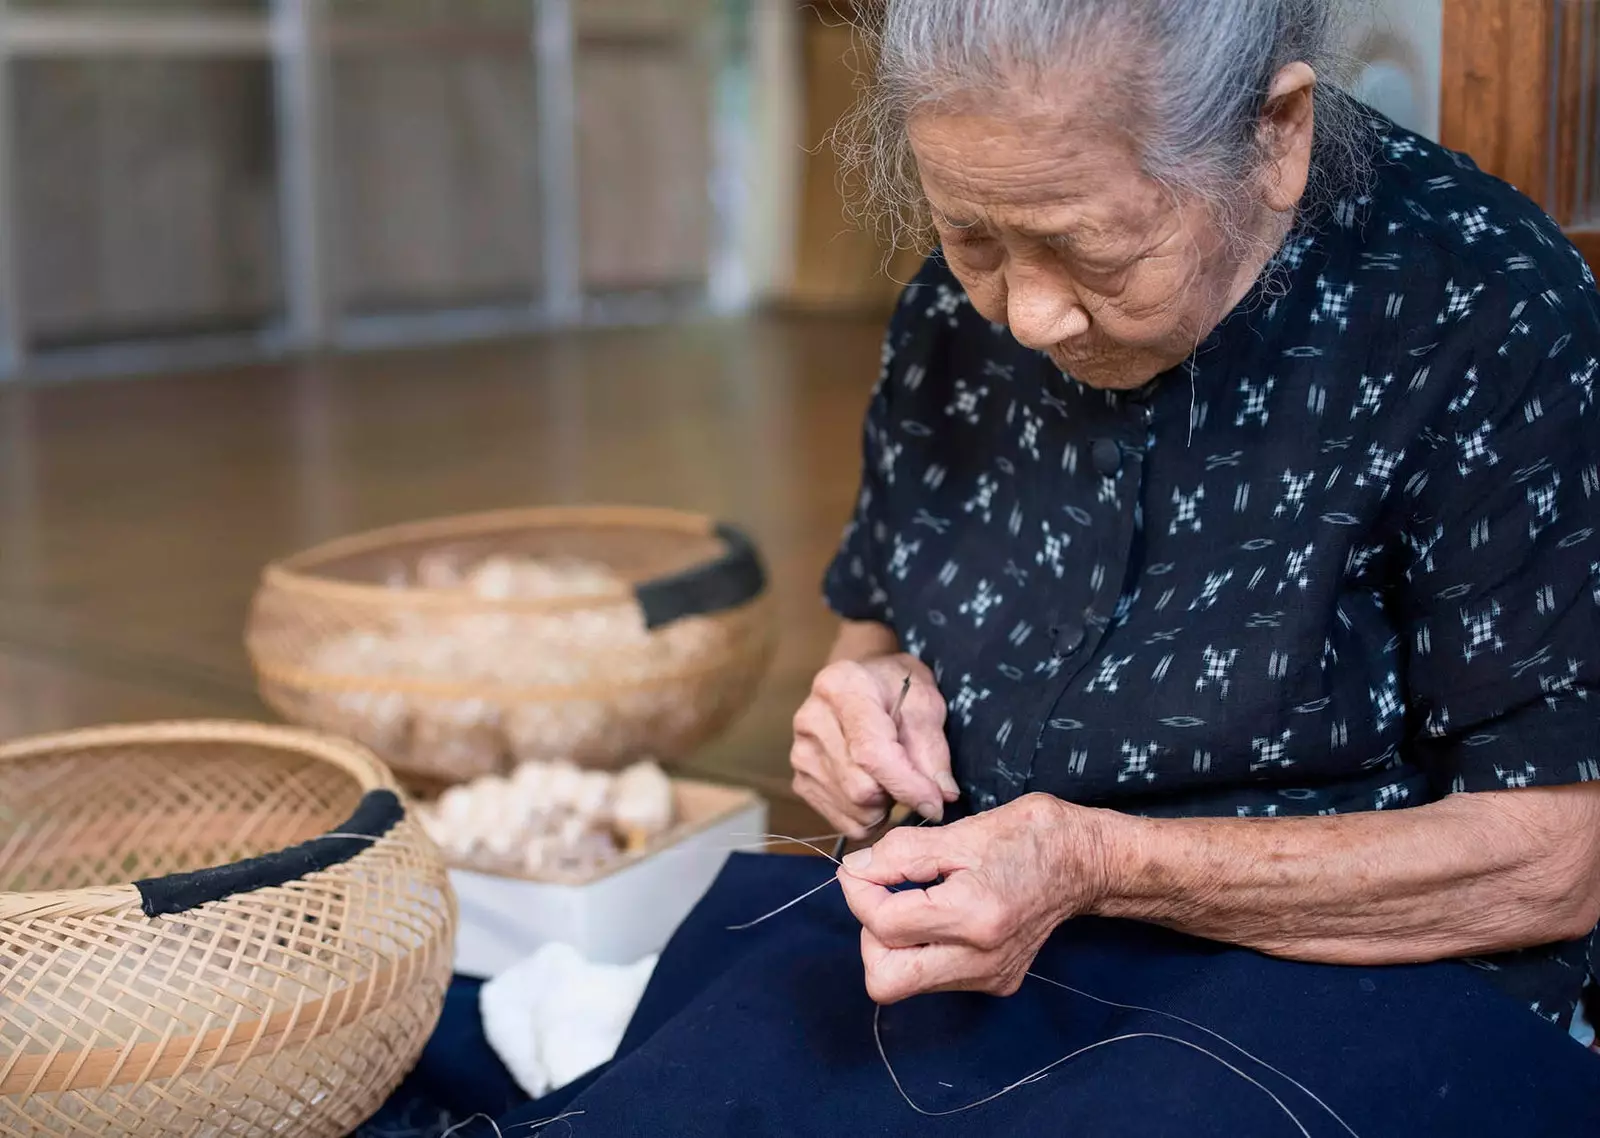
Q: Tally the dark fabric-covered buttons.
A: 2